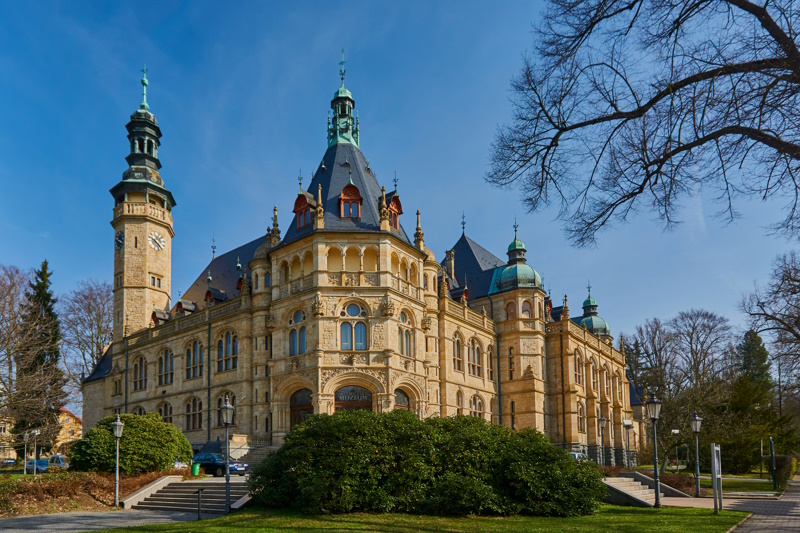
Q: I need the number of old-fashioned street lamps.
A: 5